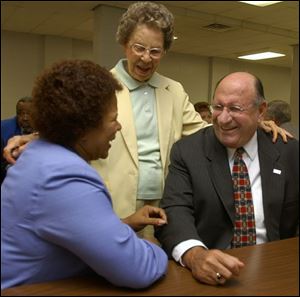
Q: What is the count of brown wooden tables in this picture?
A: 1